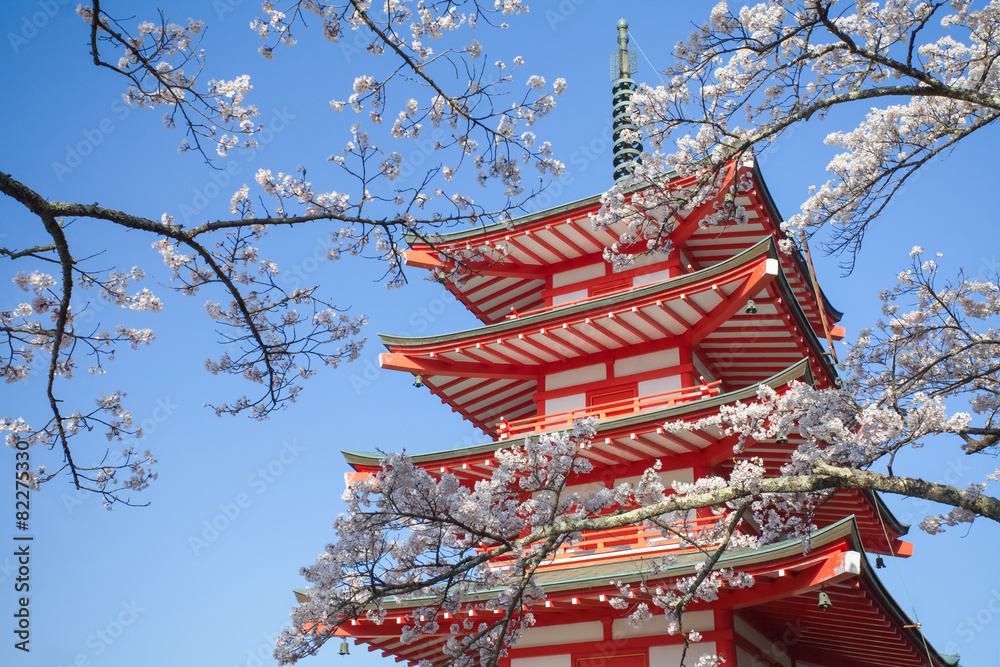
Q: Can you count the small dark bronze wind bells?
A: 8